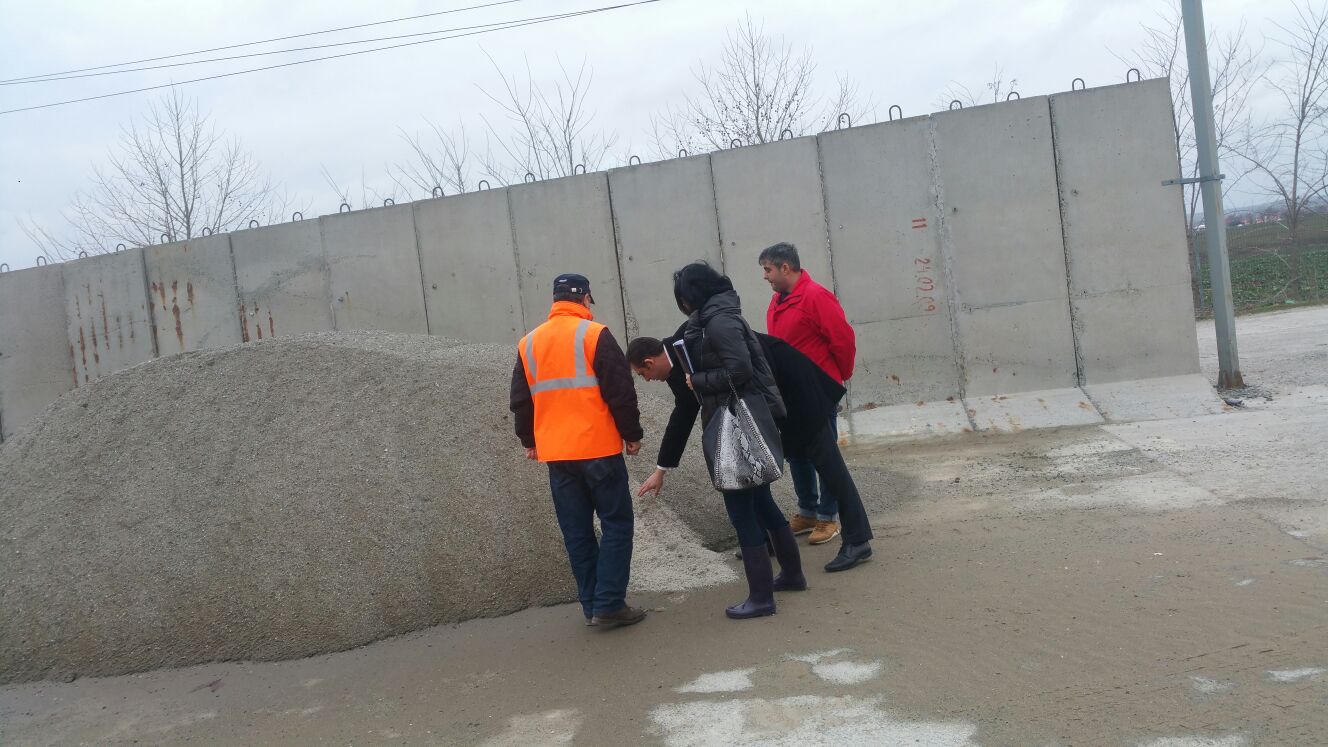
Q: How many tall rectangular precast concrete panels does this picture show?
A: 12